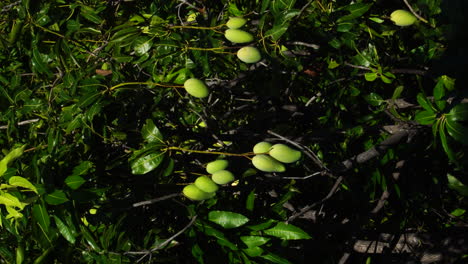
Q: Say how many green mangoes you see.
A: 12